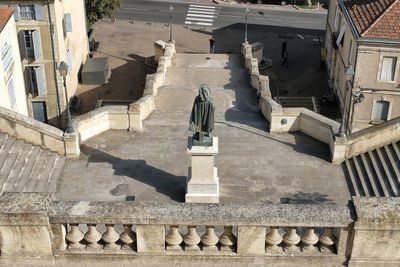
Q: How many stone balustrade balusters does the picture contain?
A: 12